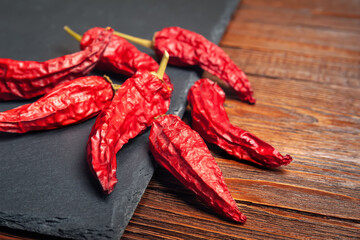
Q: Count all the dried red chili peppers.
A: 7